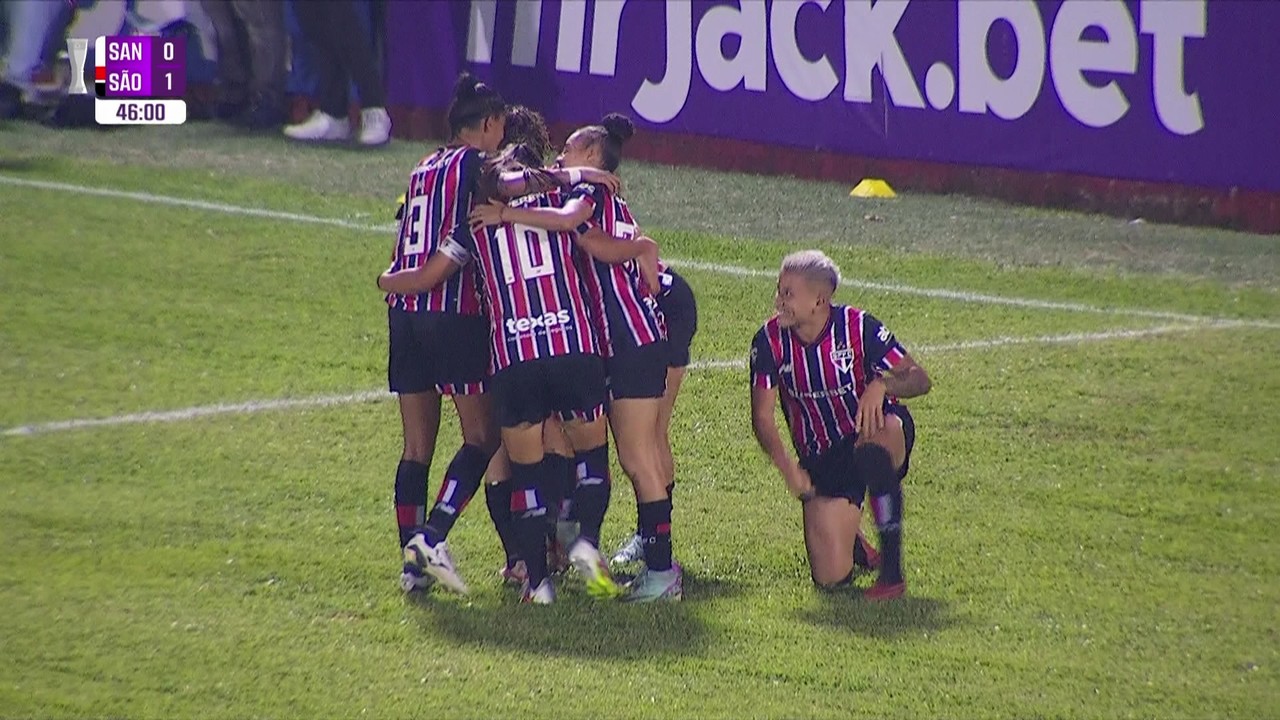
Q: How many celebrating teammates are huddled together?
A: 5